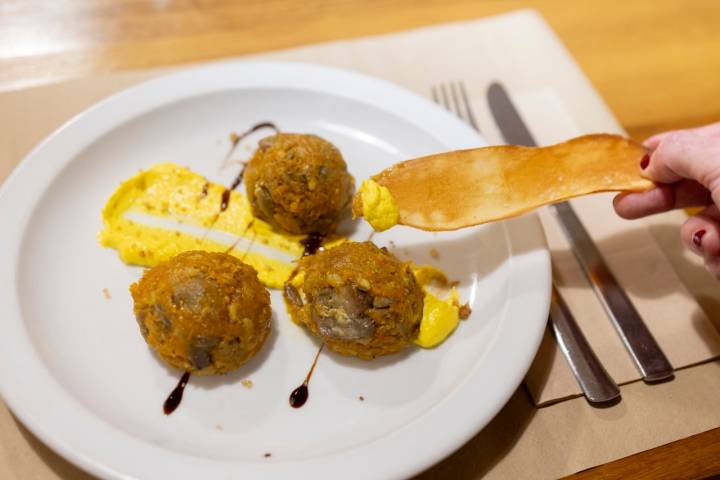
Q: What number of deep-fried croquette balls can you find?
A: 3